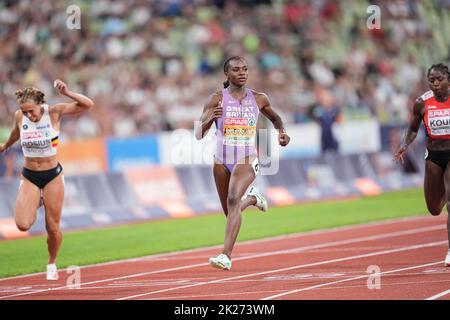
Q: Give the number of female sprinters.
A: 3